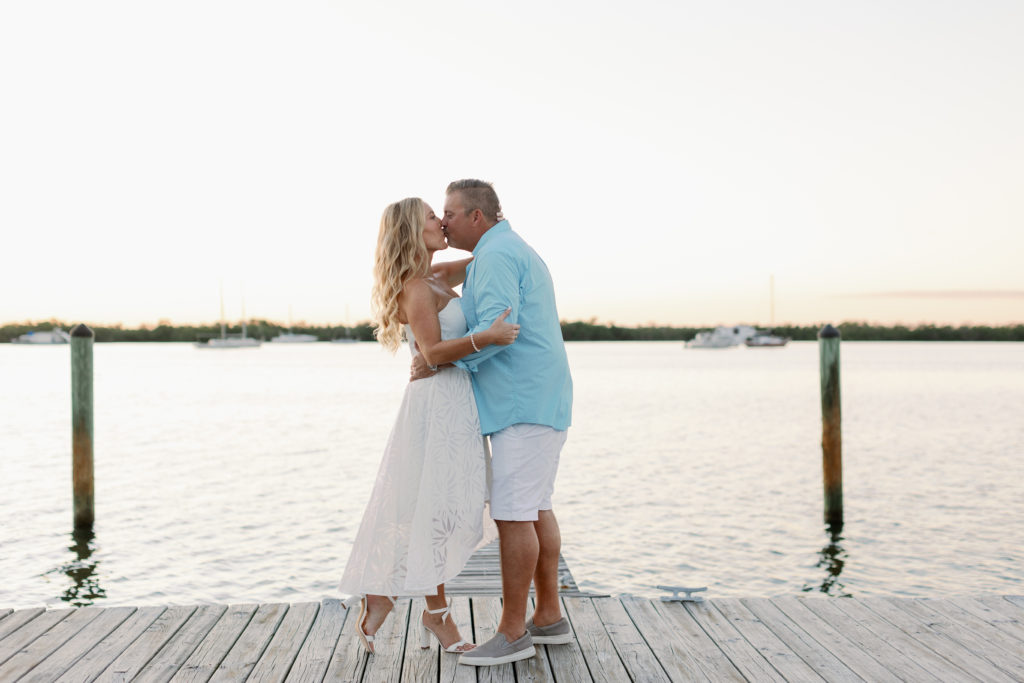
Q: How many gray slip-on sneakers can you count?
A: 2